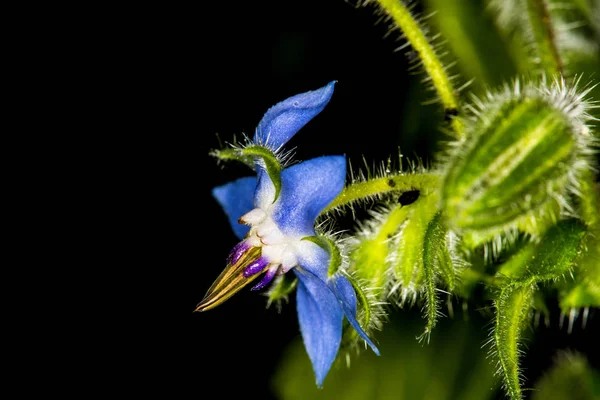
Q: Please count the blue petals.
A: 5